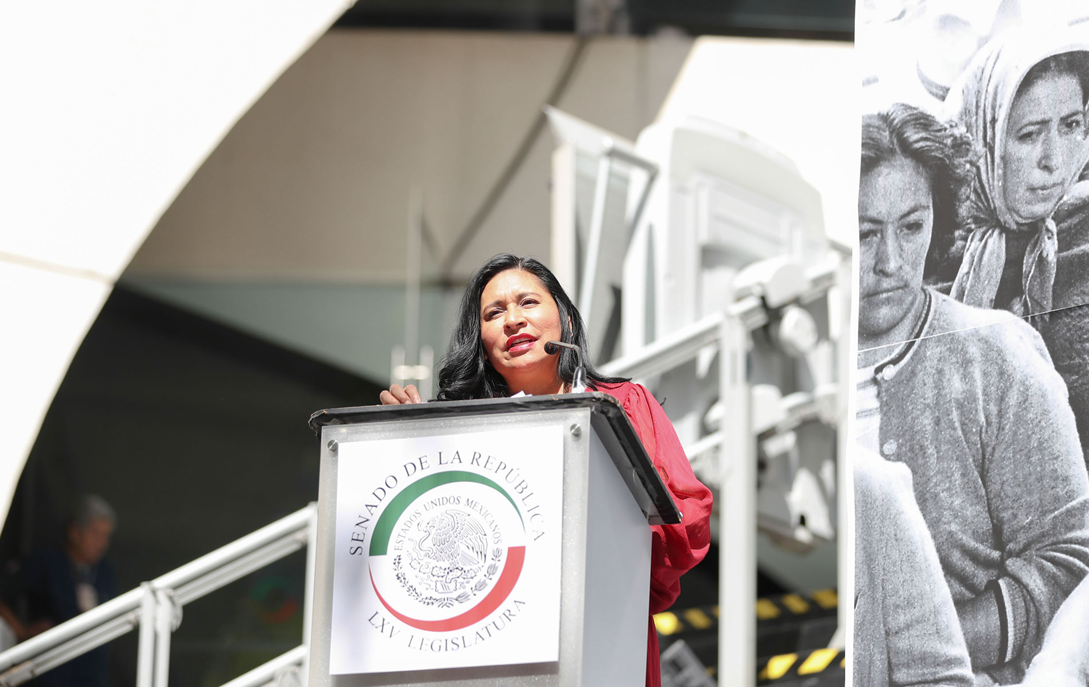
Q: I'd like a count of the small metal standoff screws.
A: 2